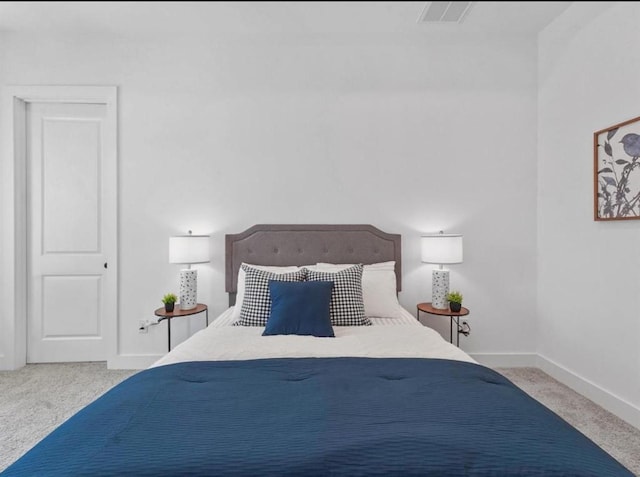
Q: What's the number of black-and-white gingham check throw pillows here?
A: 2